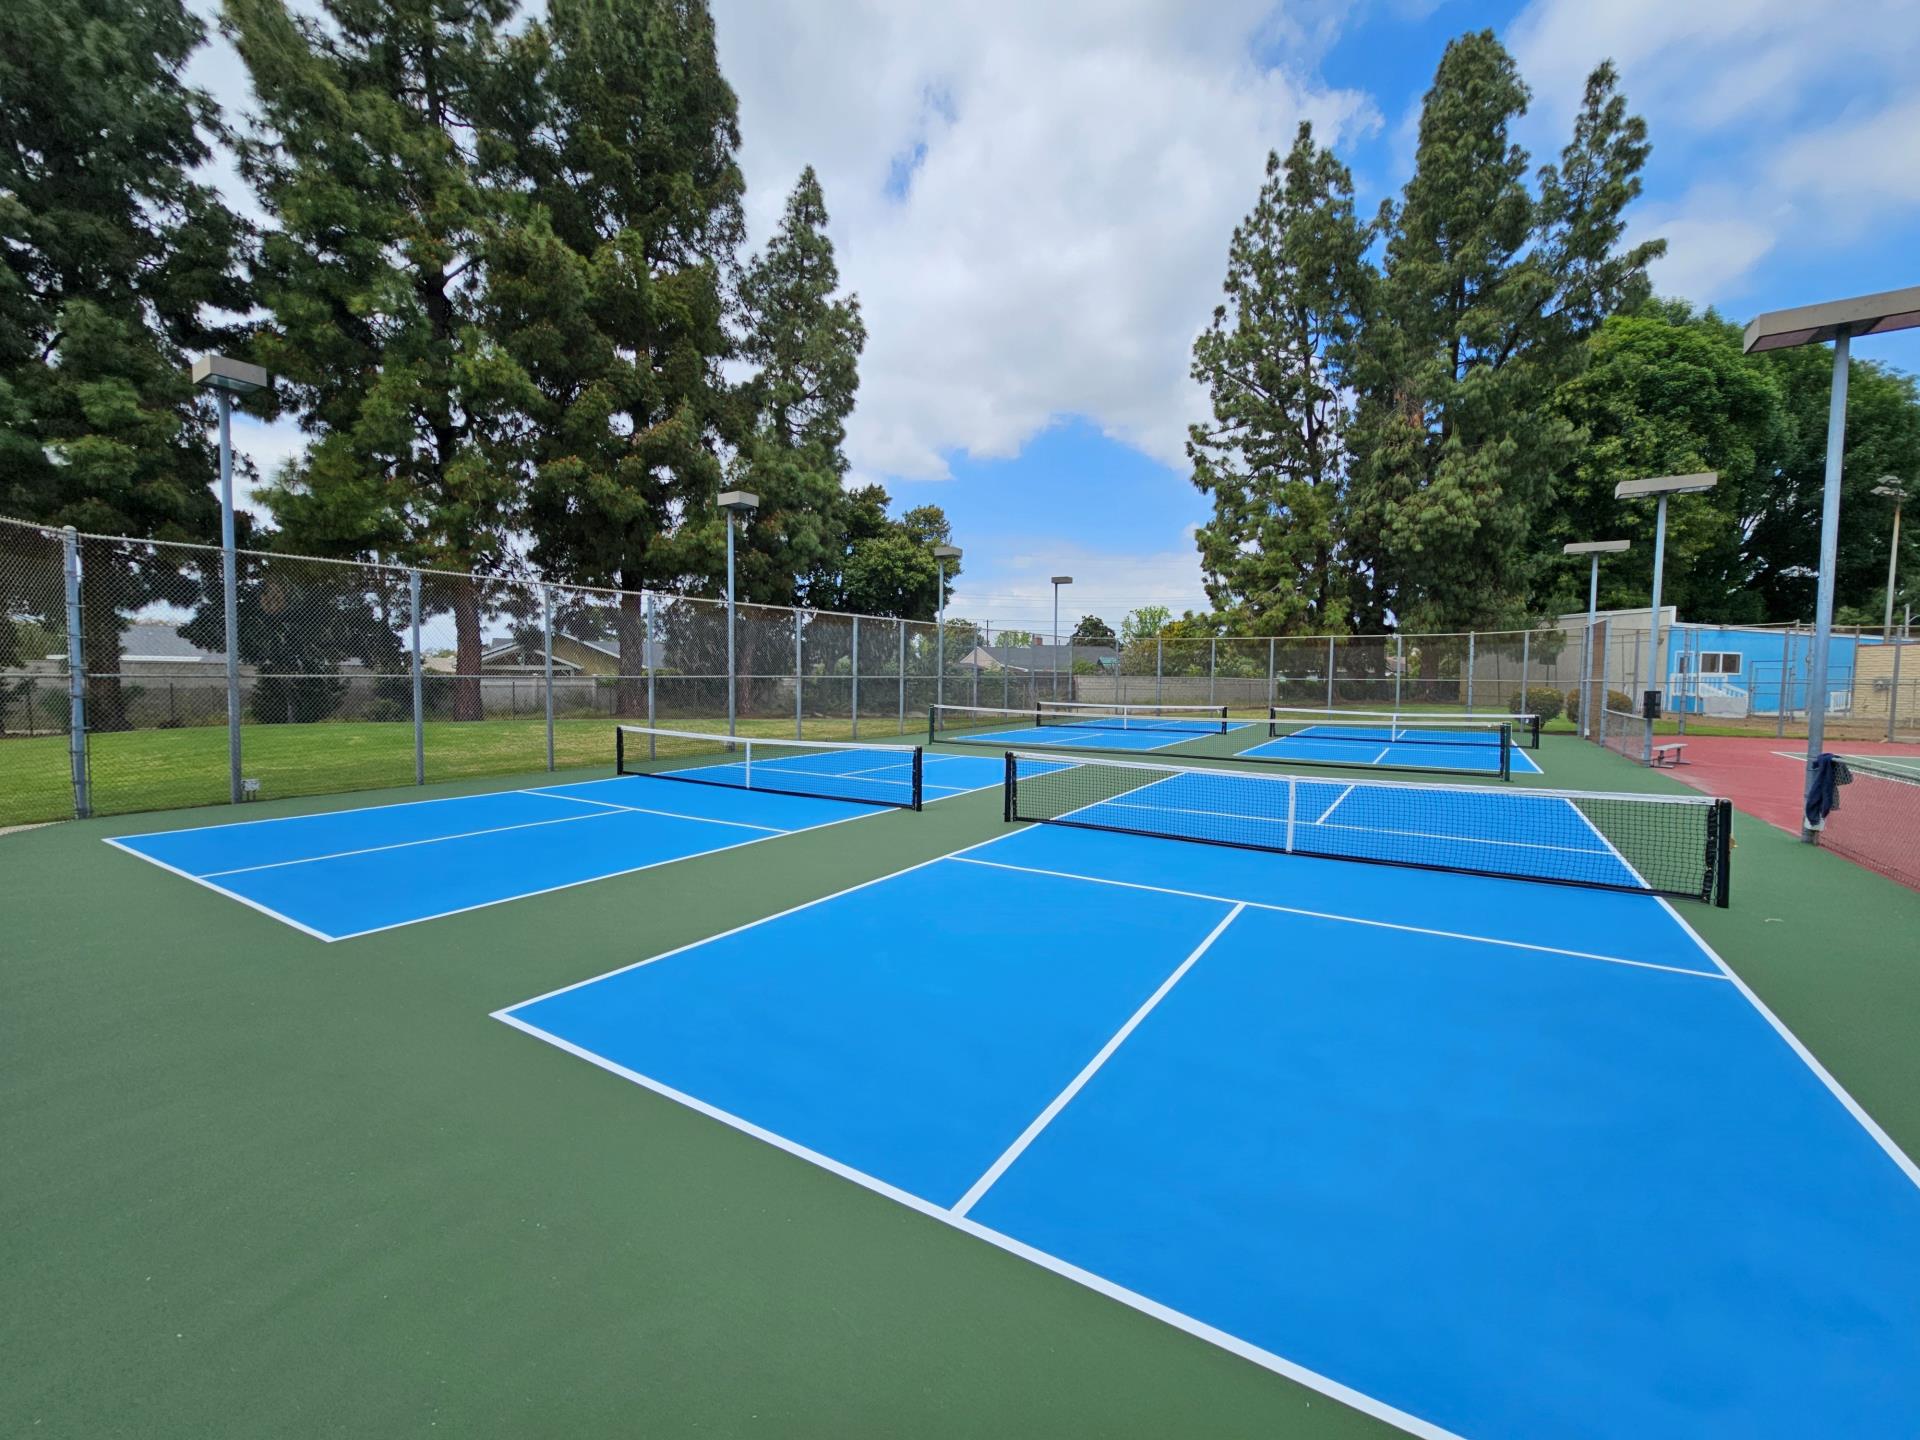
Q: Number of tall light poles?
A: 8